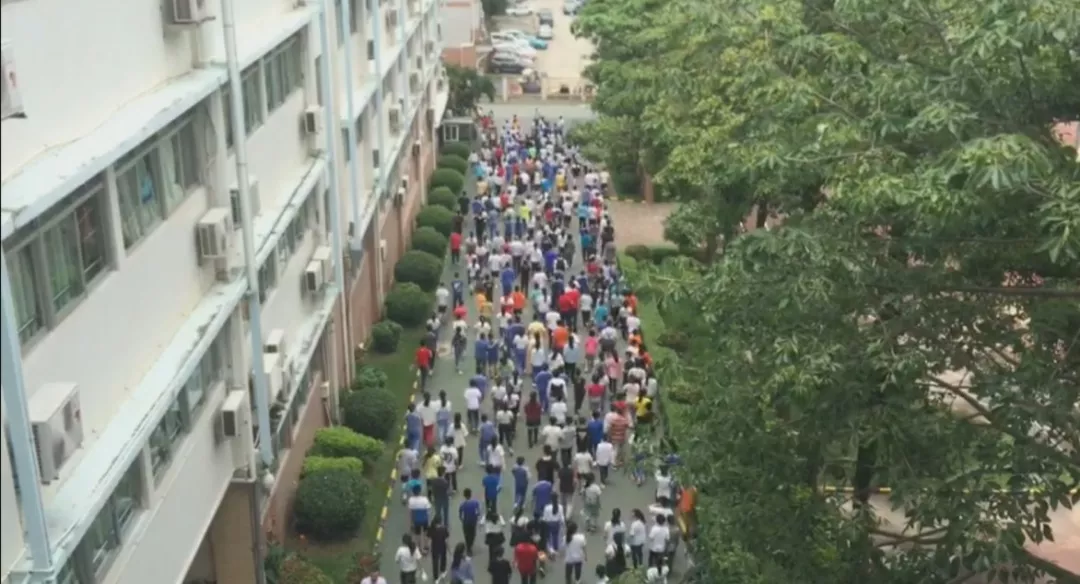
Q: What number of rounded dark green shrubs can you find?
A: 12